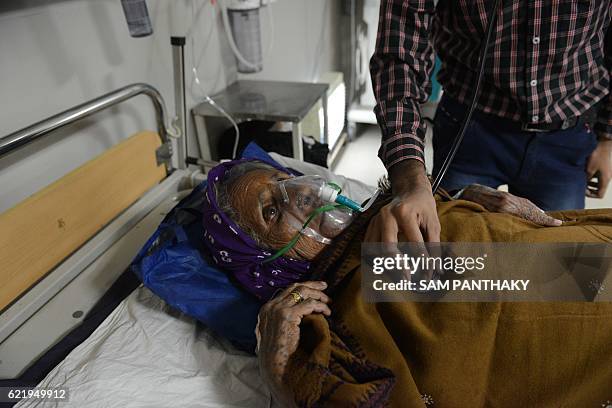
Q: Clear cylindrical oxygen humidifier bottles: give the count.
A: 2